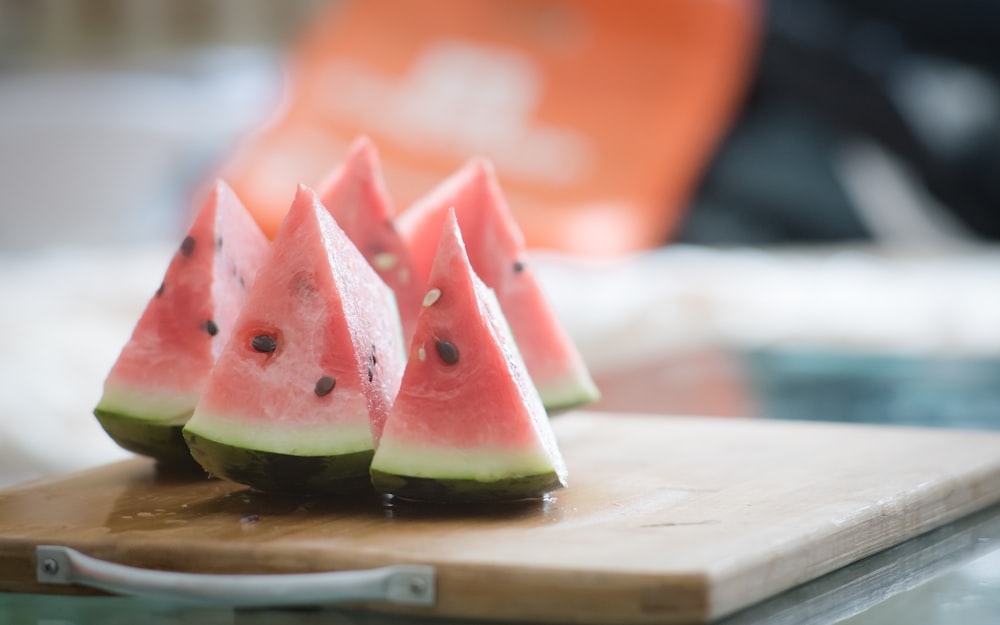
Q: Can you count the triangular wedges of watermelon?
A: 5